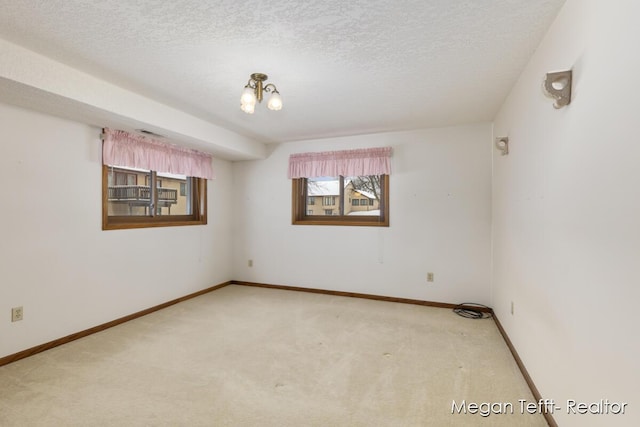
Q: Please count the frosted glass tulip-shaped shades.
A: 3